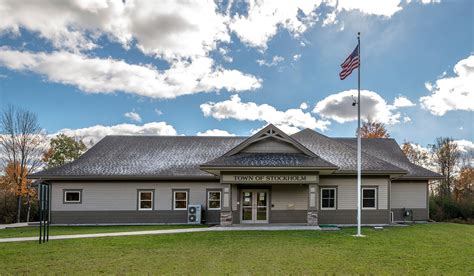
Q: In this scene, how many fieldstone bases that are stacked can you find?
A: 2